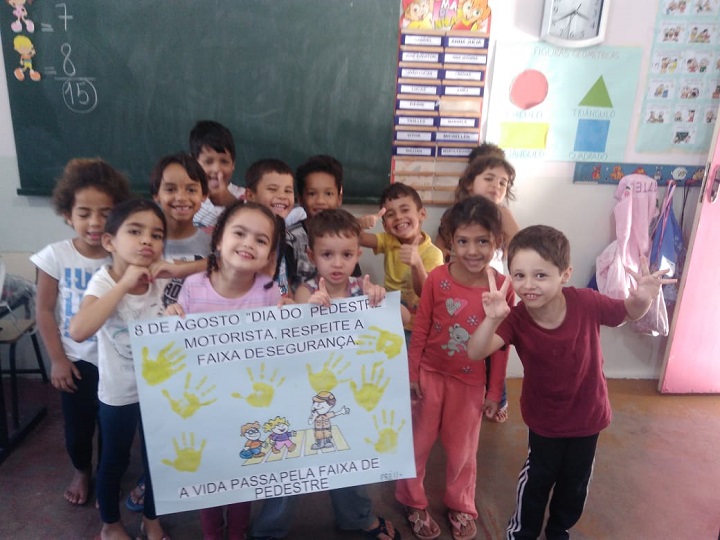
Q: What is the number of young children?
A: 12